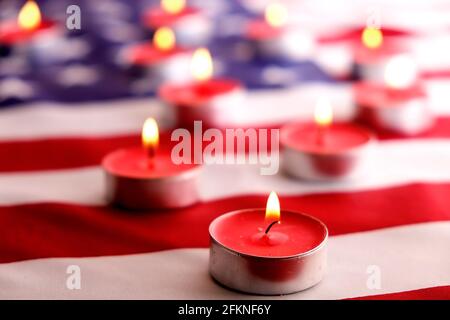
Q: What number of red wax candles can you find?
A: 10